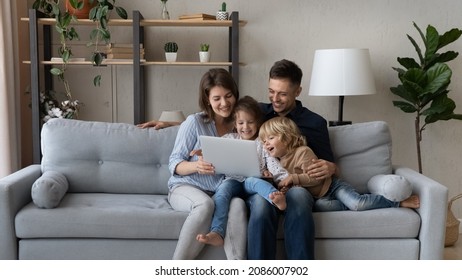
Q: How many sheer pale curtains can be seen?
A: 1